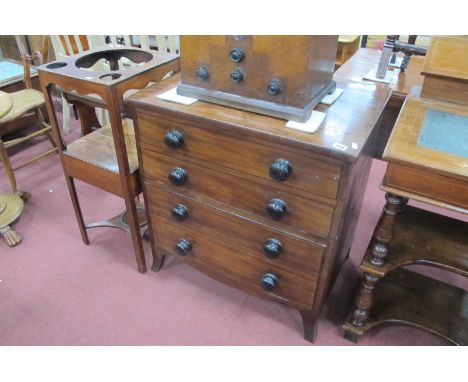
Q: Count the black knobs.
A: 12